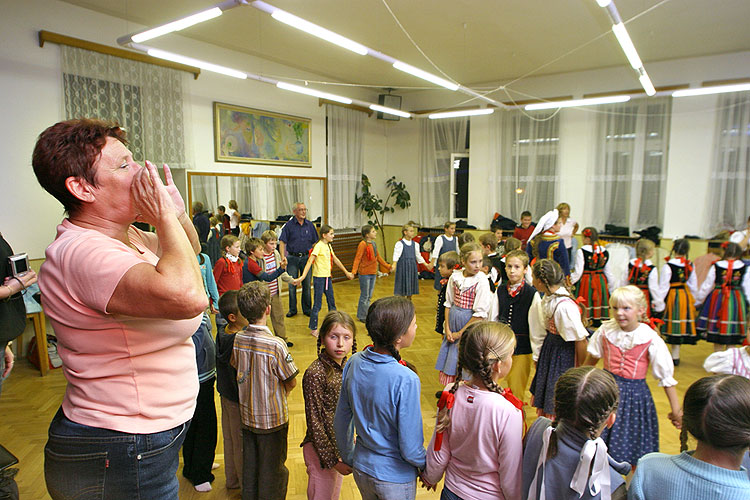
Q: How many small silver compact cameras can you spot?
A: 1